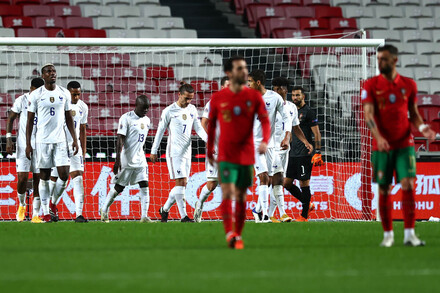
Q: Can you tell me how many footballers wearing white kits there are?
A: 8